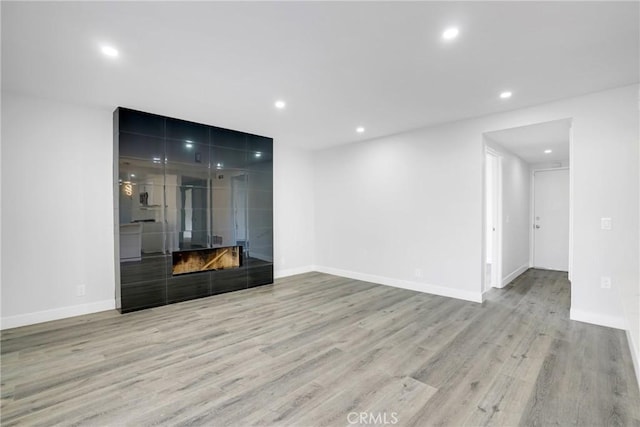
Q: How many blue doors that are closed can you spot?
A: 0